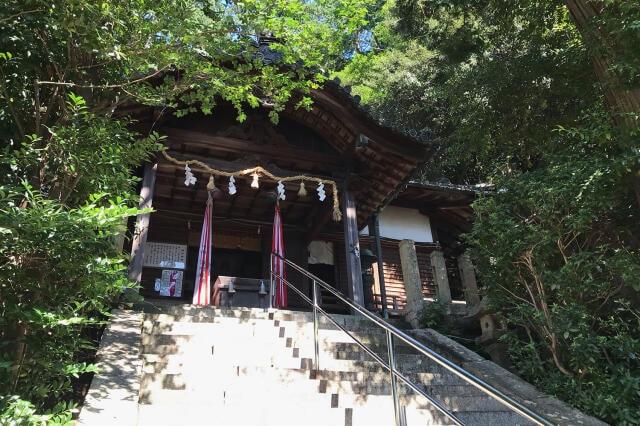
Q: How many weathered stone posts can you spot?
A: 3